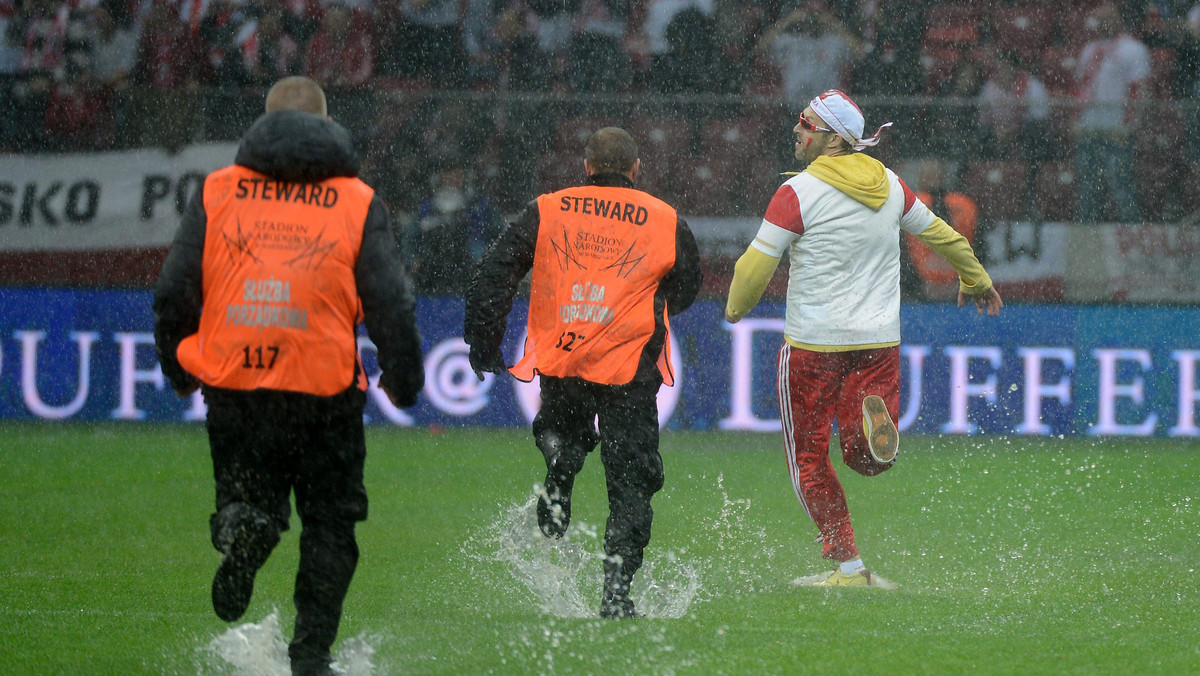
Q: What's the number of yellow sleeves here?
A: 2